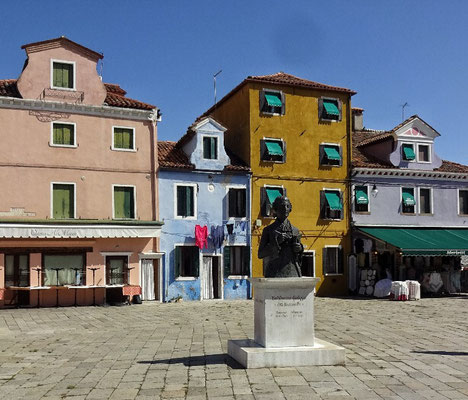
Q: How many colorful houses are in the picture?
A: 4